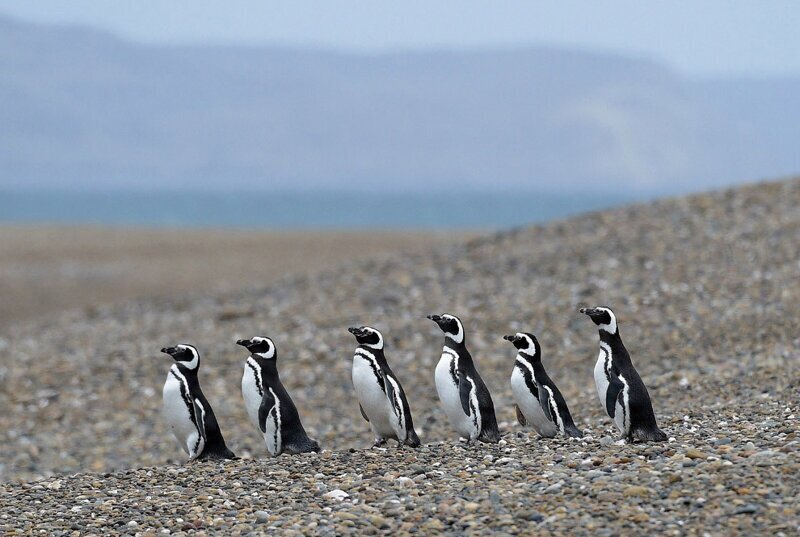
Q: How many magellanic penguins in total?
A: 6